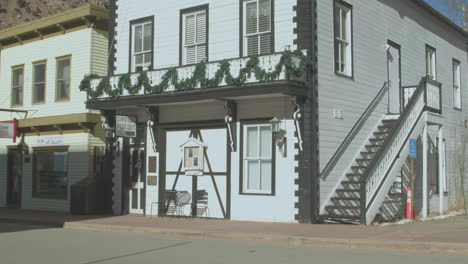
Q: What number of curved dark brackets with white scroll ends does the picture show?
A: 4